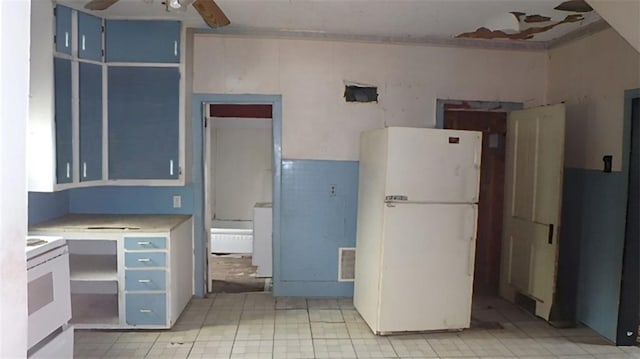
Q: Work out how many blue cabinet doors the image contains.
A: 6